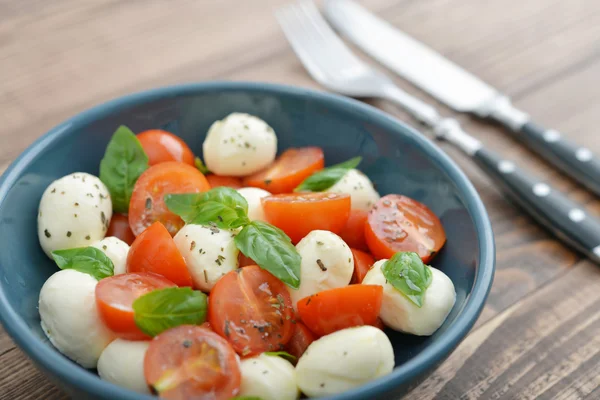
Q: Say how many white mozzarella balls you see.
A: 12